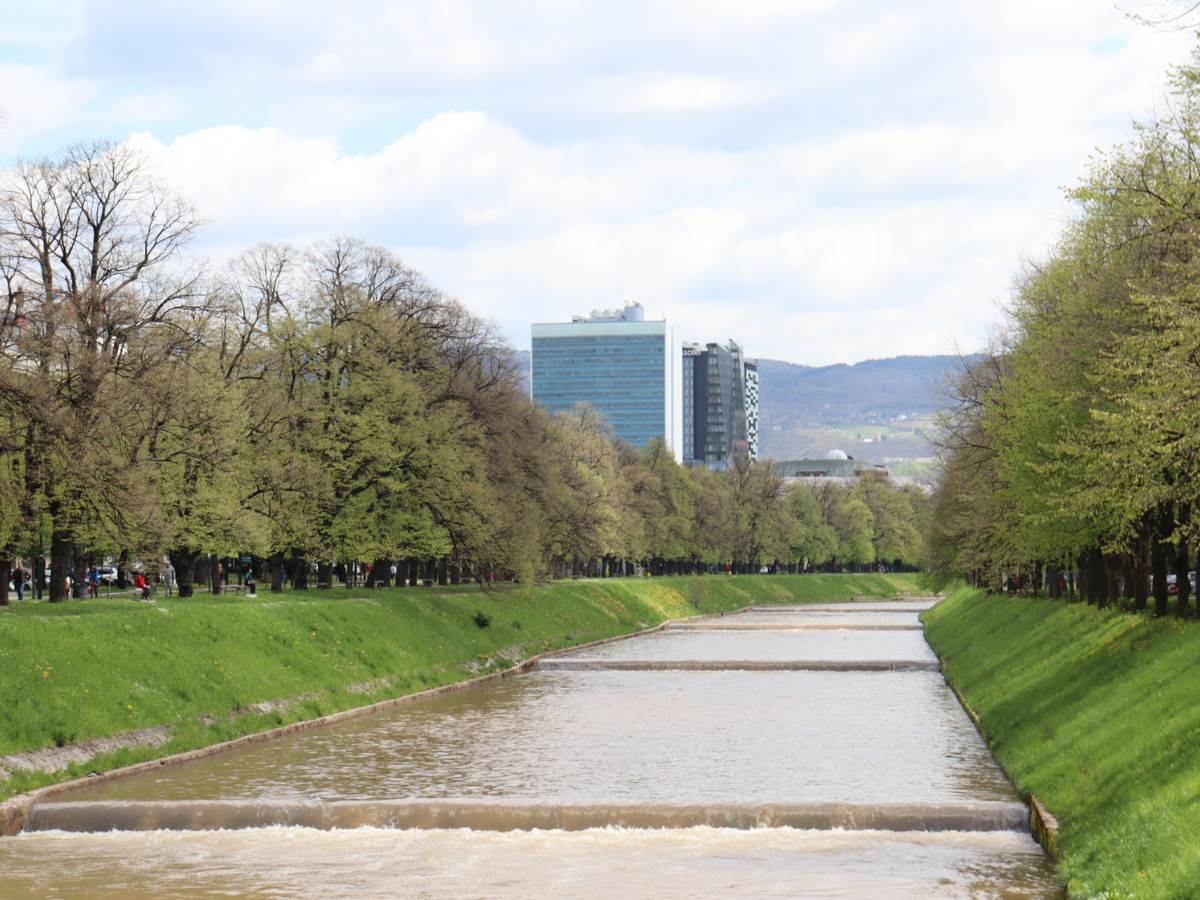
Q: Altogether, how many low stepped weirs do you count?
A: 4